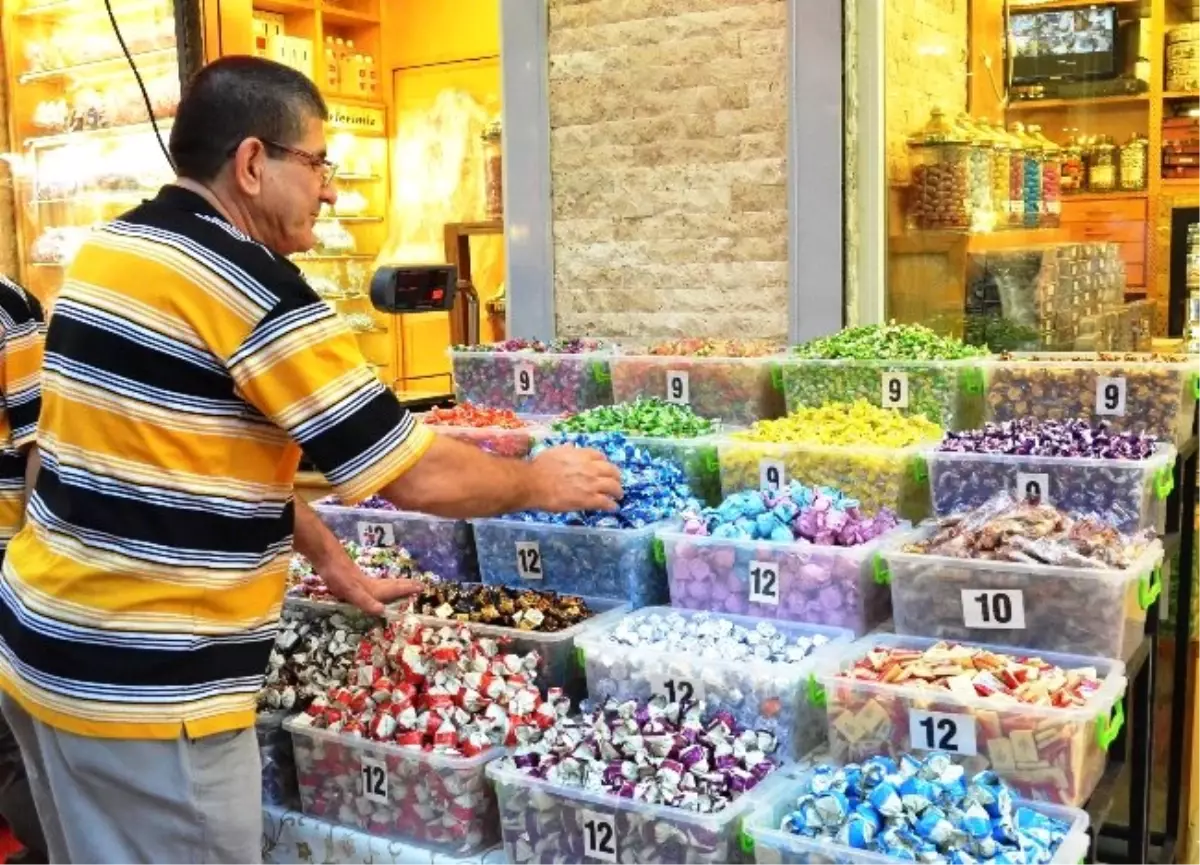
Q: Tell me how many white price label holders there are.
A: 14